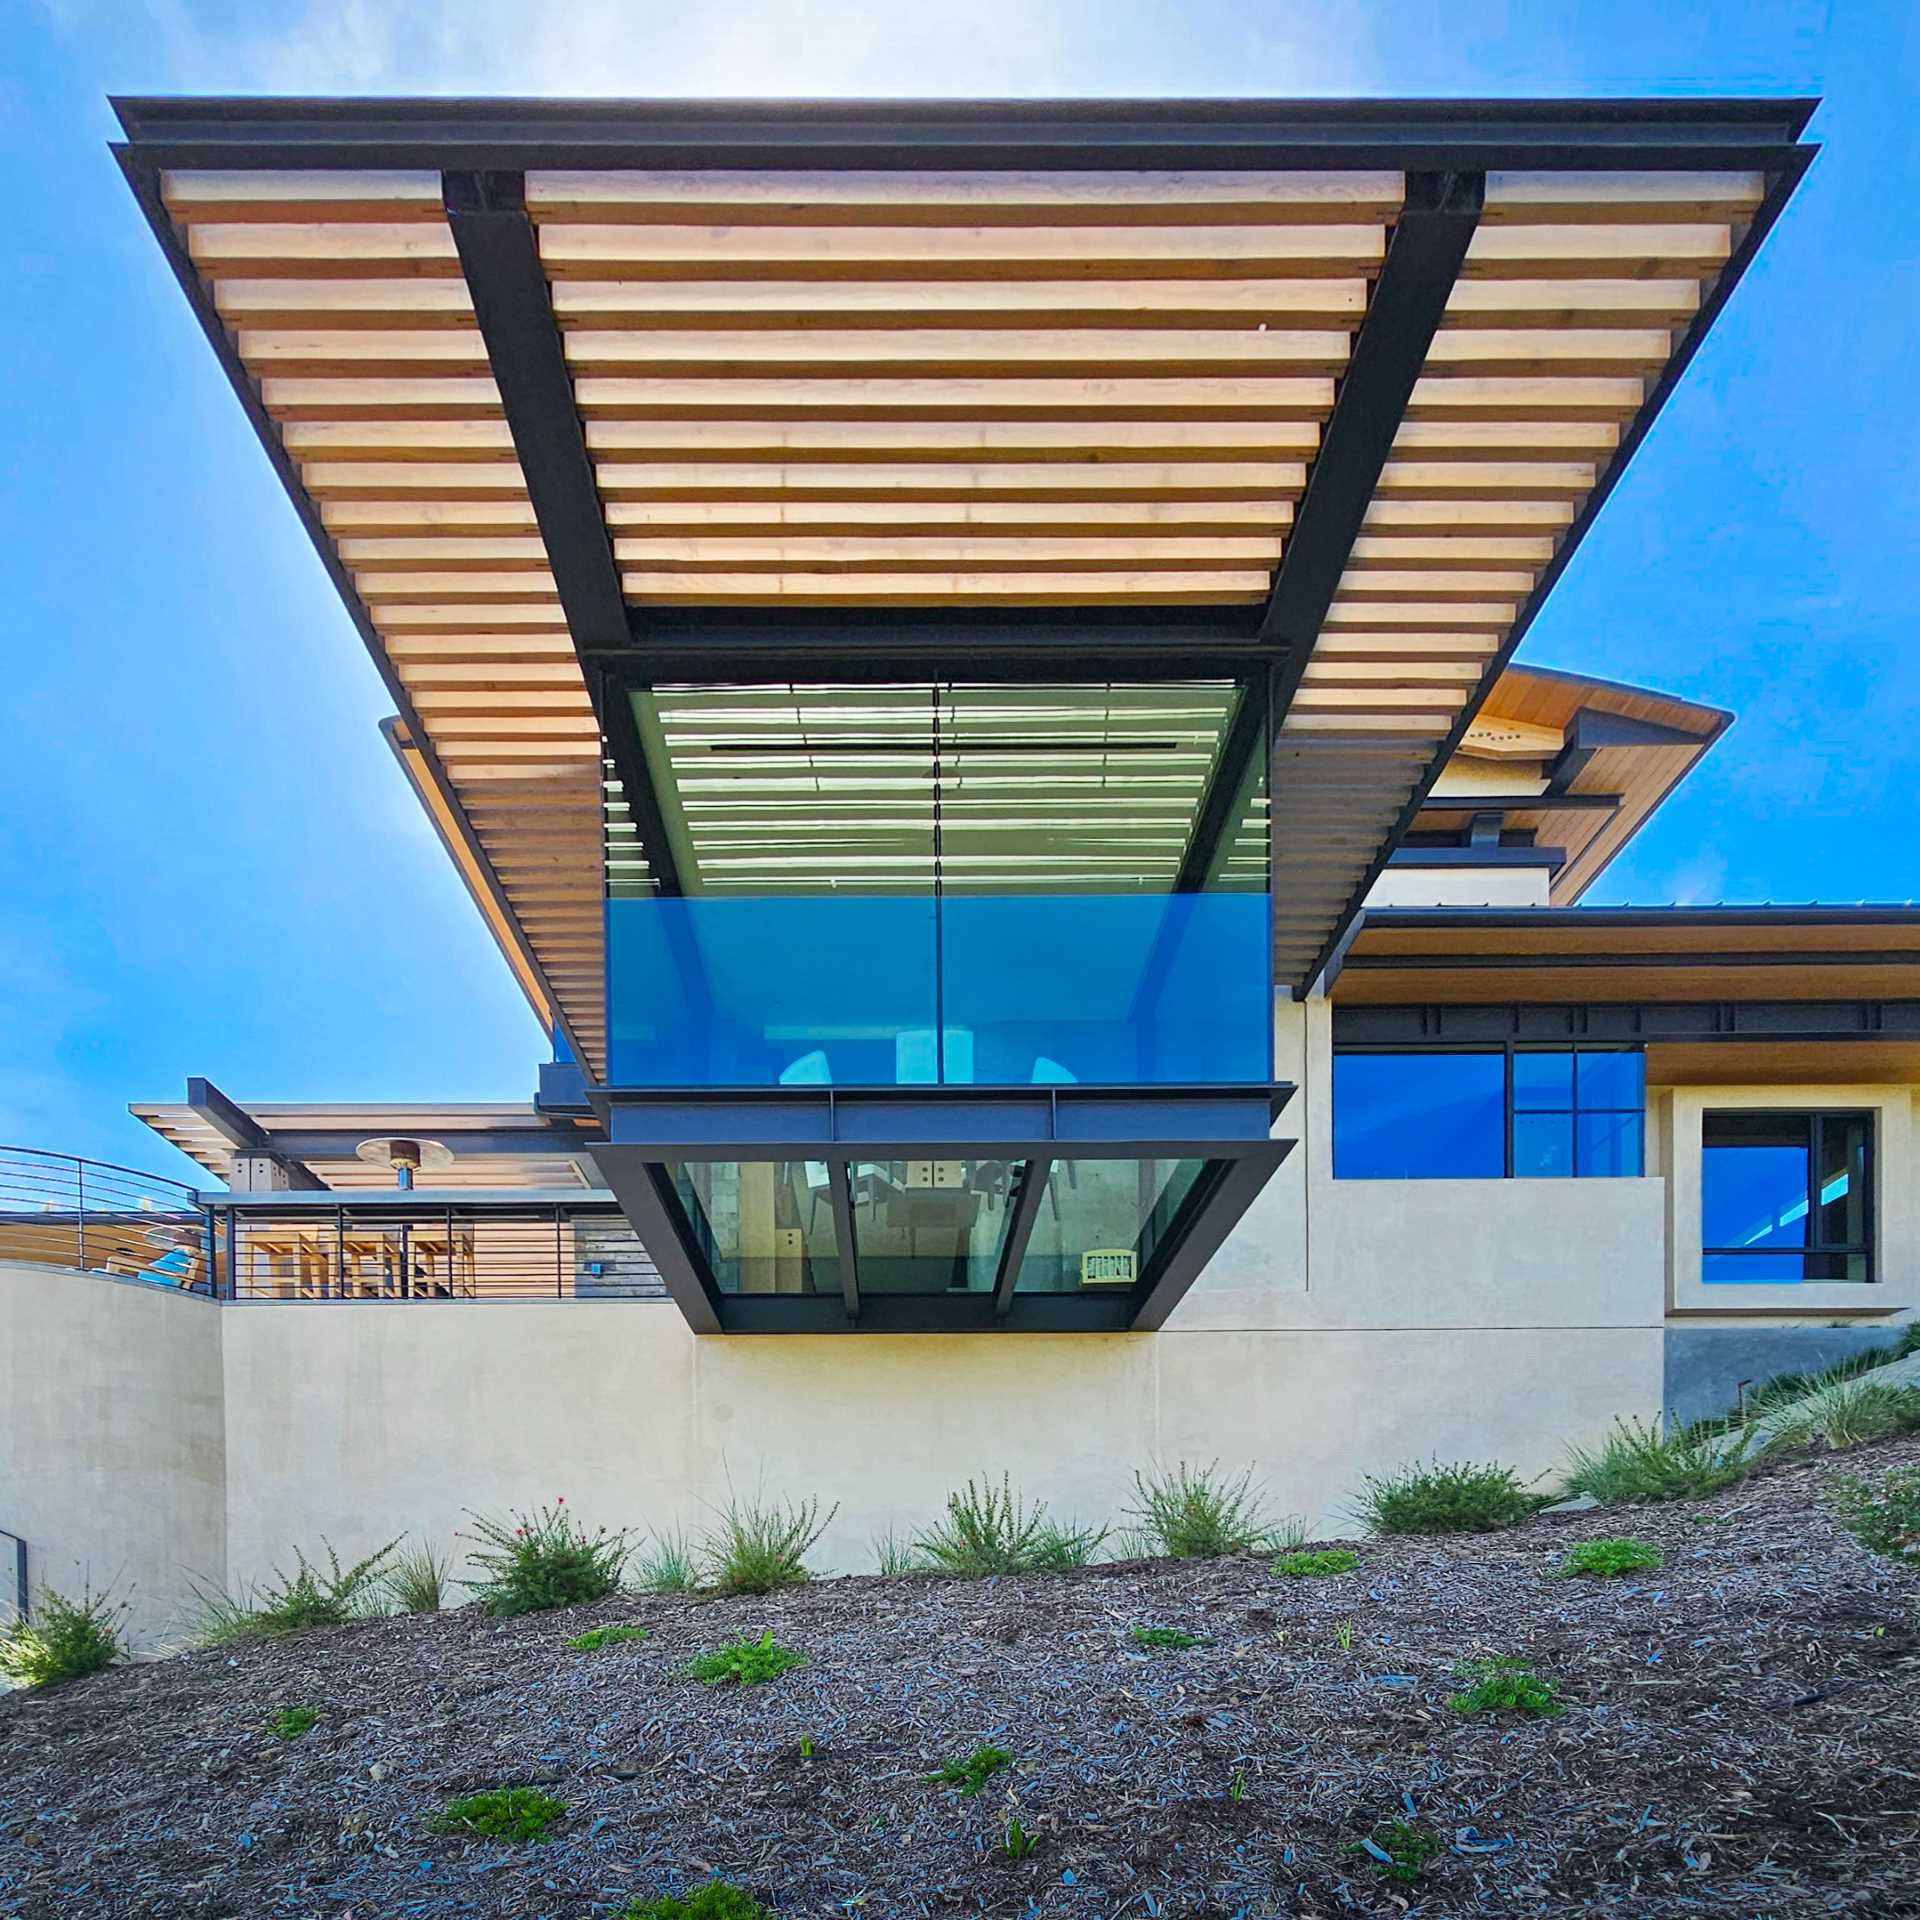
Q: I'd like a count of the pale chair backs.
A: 3